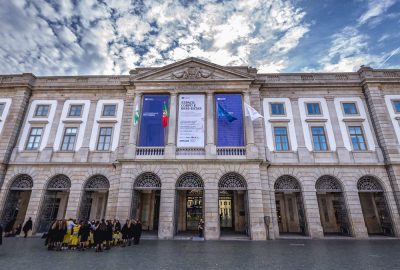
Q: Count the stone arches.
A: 9